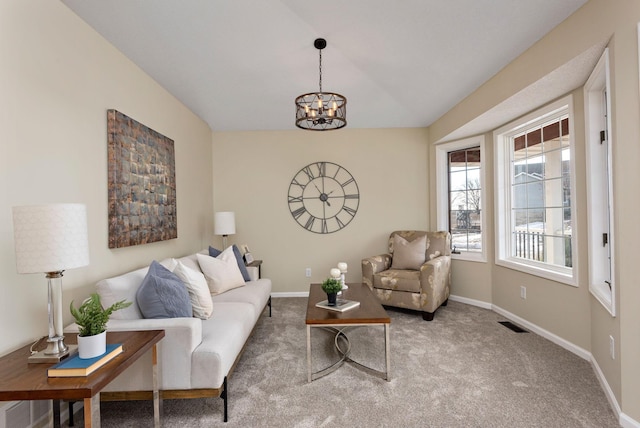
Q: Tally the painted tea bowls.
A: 0